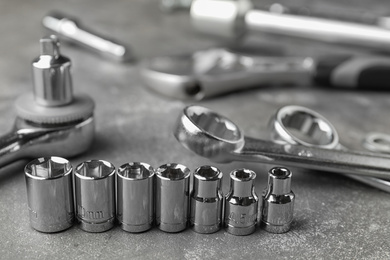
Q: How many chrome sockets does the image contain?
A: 7